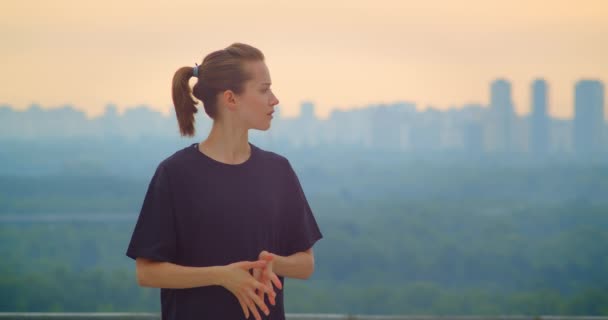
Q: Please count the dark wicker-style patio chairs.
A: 0